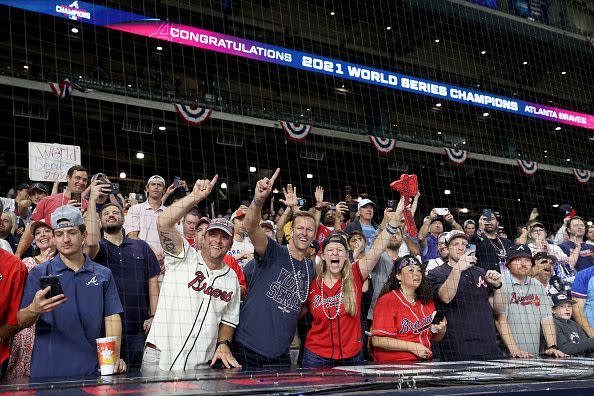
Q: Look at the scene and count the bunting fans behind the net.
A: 7